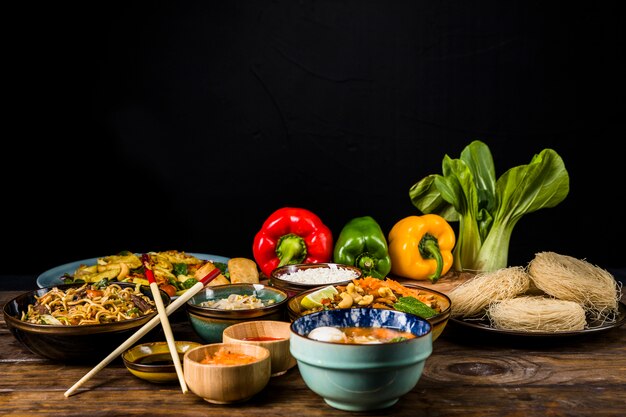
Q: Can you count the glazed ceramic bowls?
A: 6